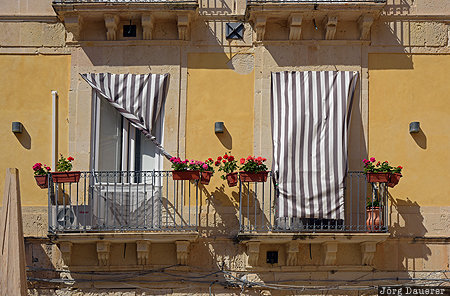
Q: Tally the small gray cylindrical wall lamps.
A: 3